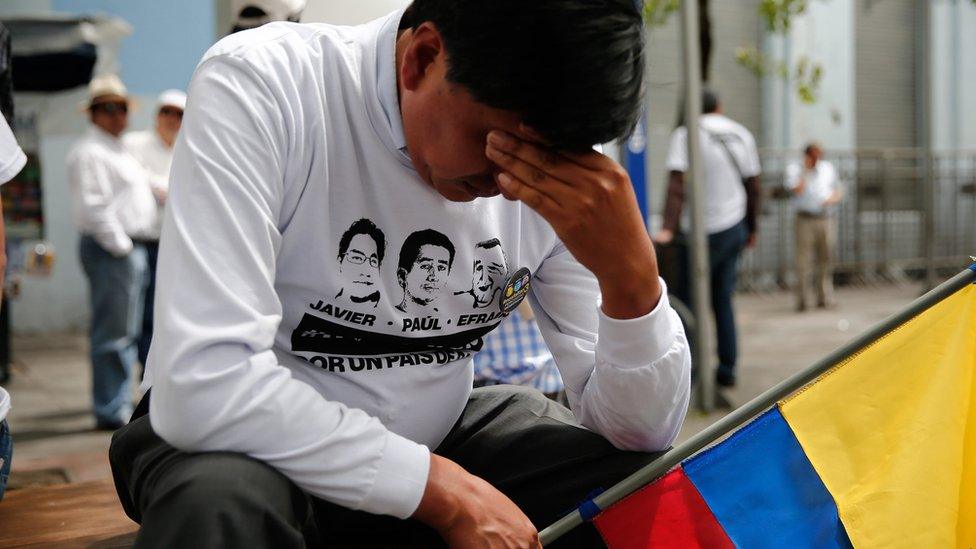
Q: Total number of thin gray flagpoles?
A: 1